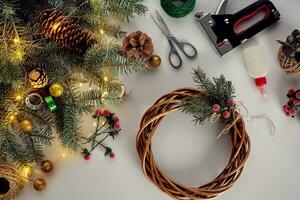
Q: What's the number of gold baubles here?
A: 5